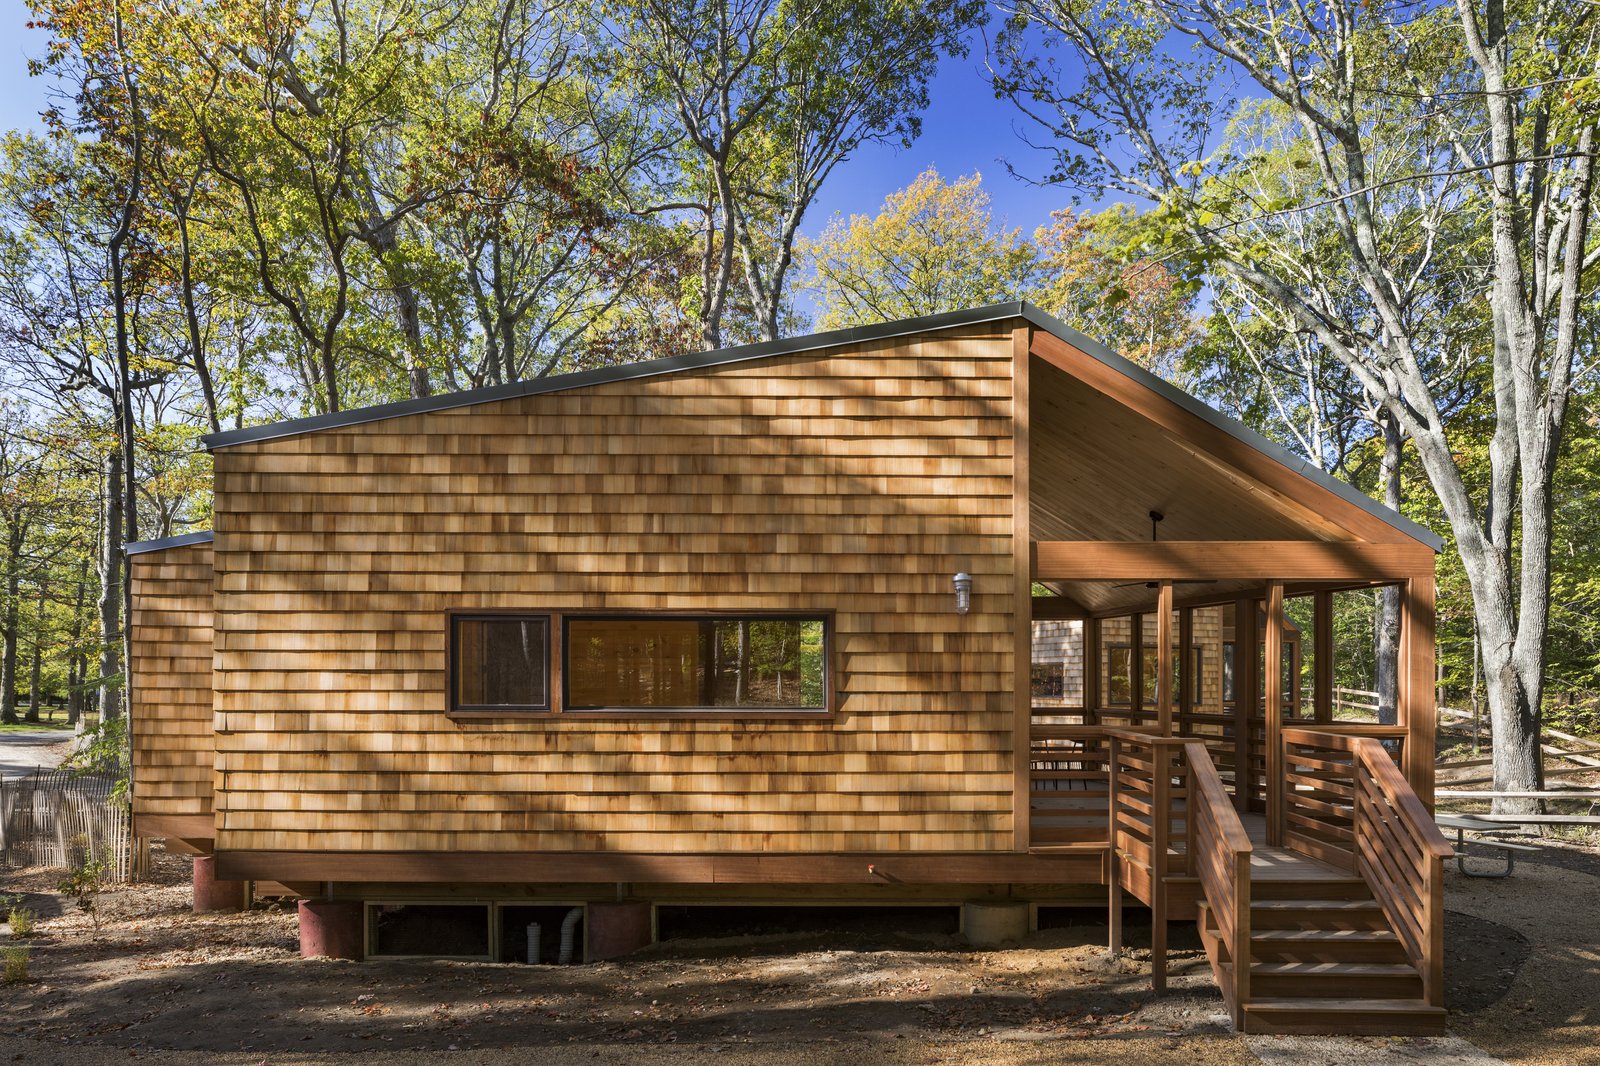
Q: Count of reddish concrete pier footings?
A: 3